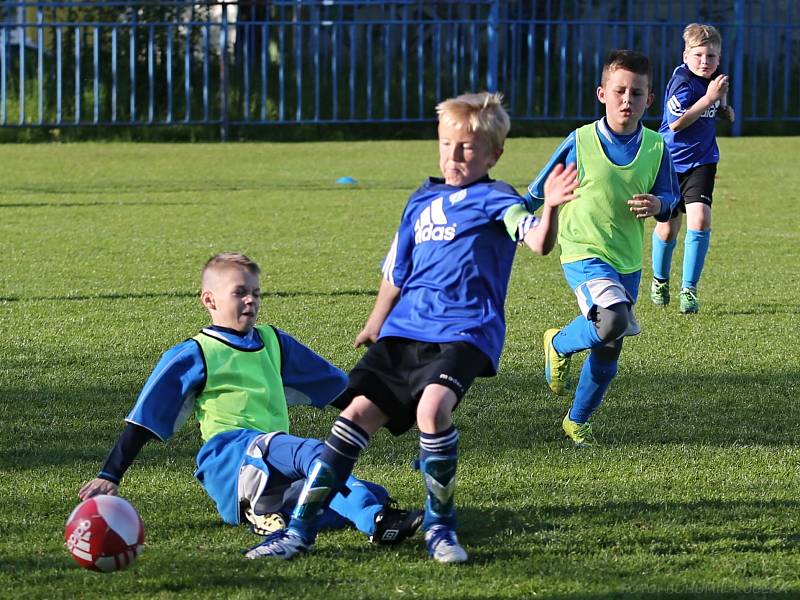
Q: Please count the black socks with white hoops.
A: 2